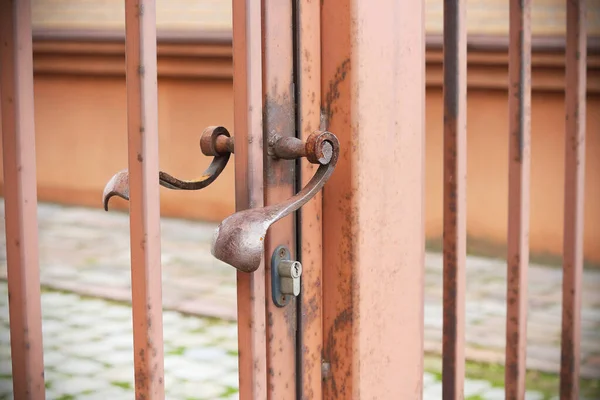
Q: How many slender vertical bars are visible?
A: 6